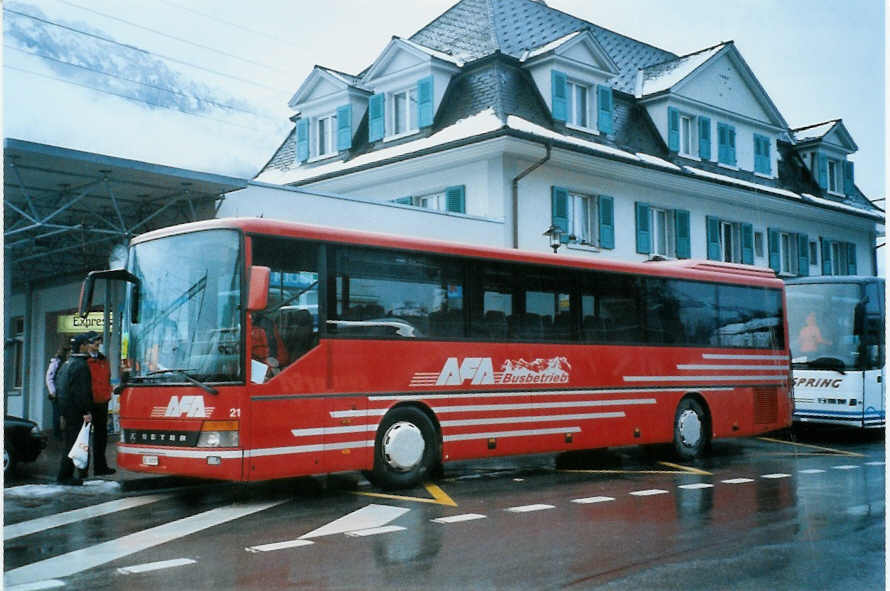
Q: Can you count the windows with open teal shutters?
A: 11